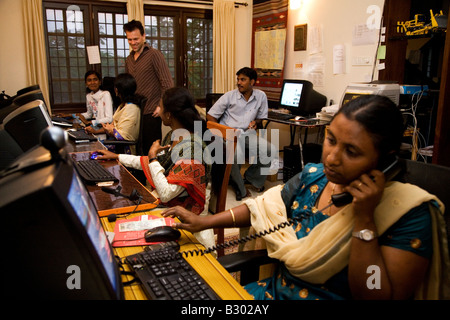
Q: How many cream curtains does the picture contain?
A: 3